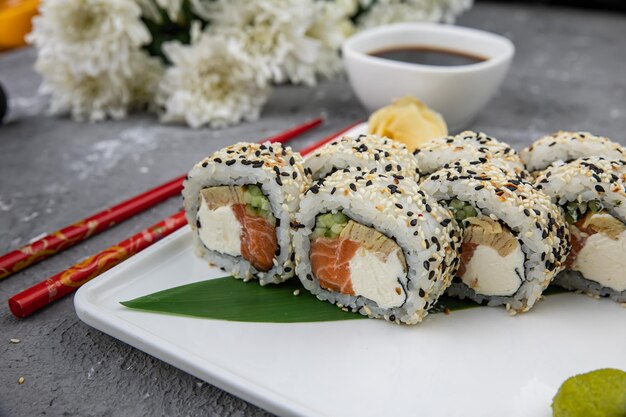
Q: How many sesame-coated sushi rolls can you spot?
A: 7